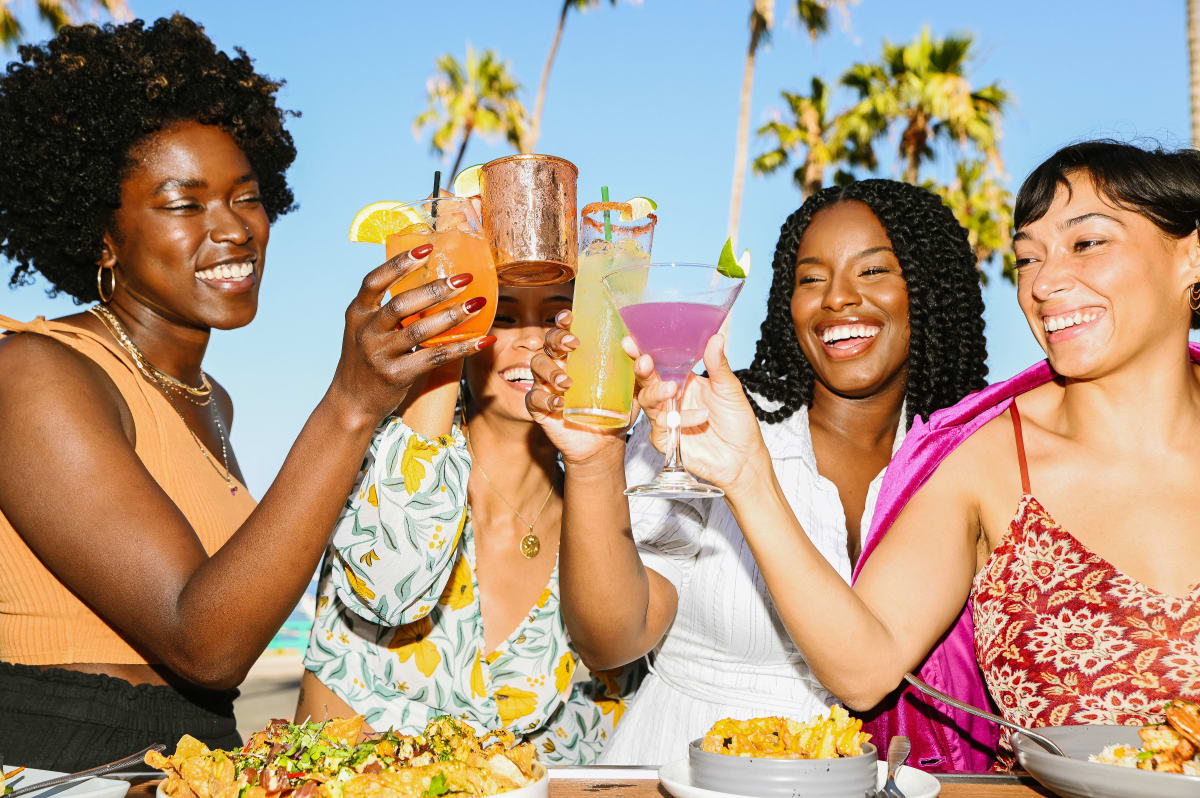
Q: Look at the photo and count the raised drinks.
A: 4